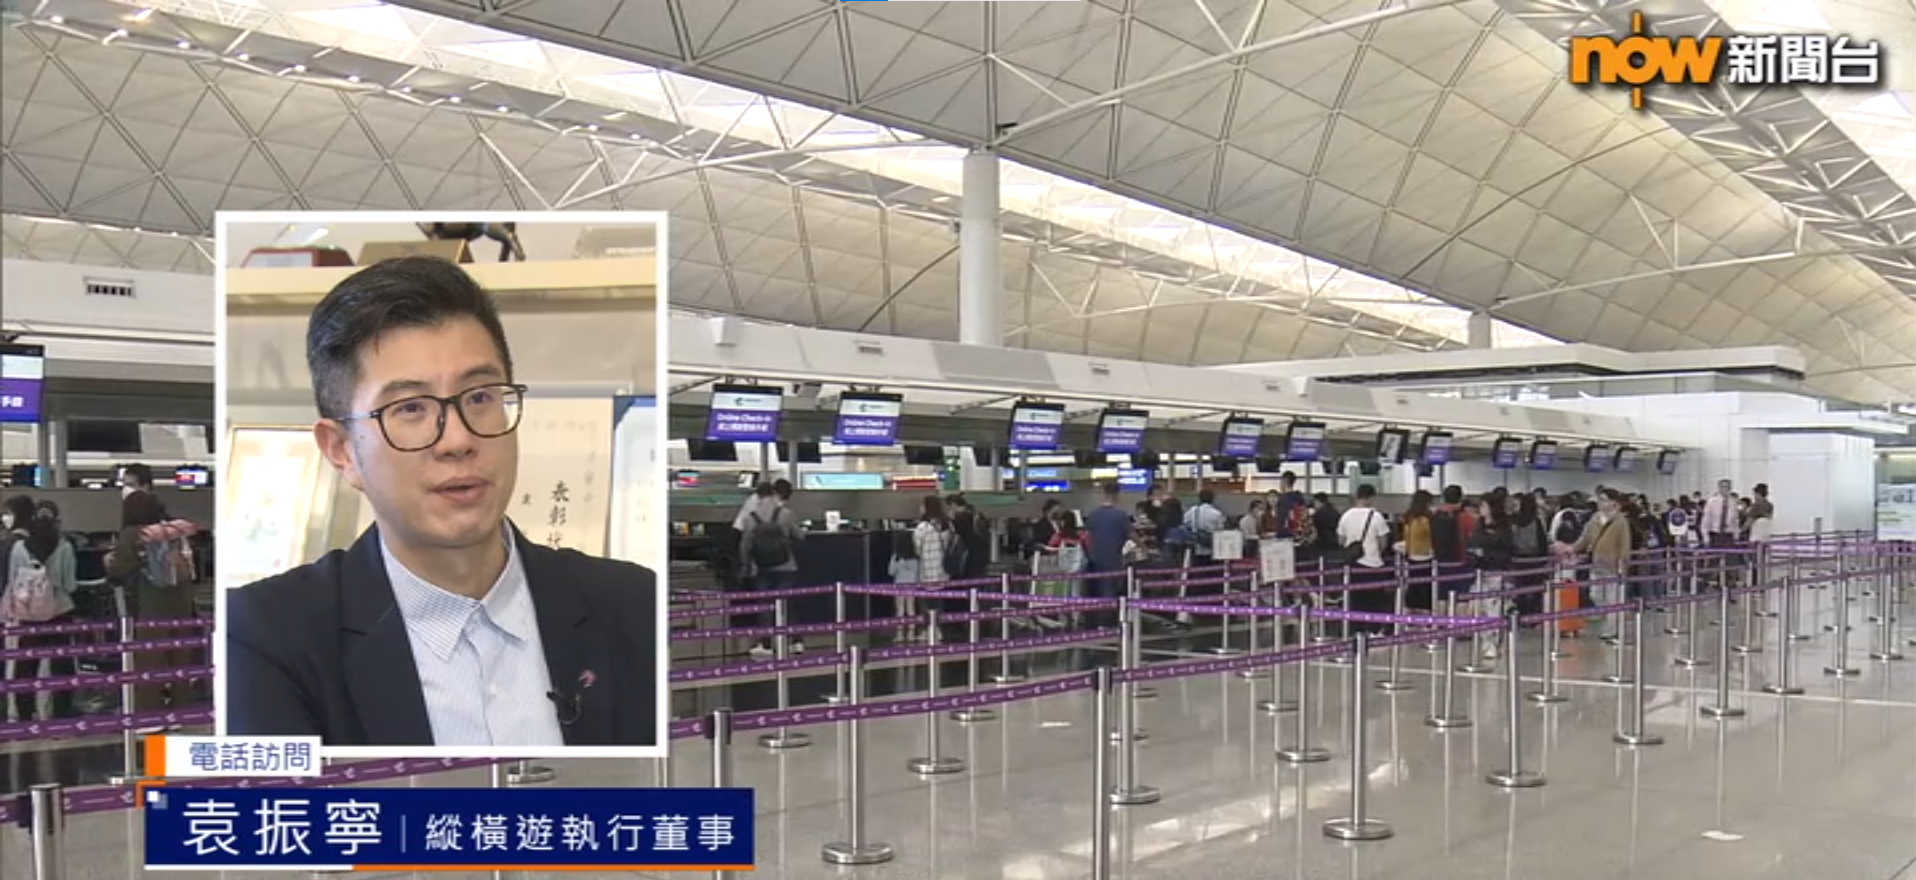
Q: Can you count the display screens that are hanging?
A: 14